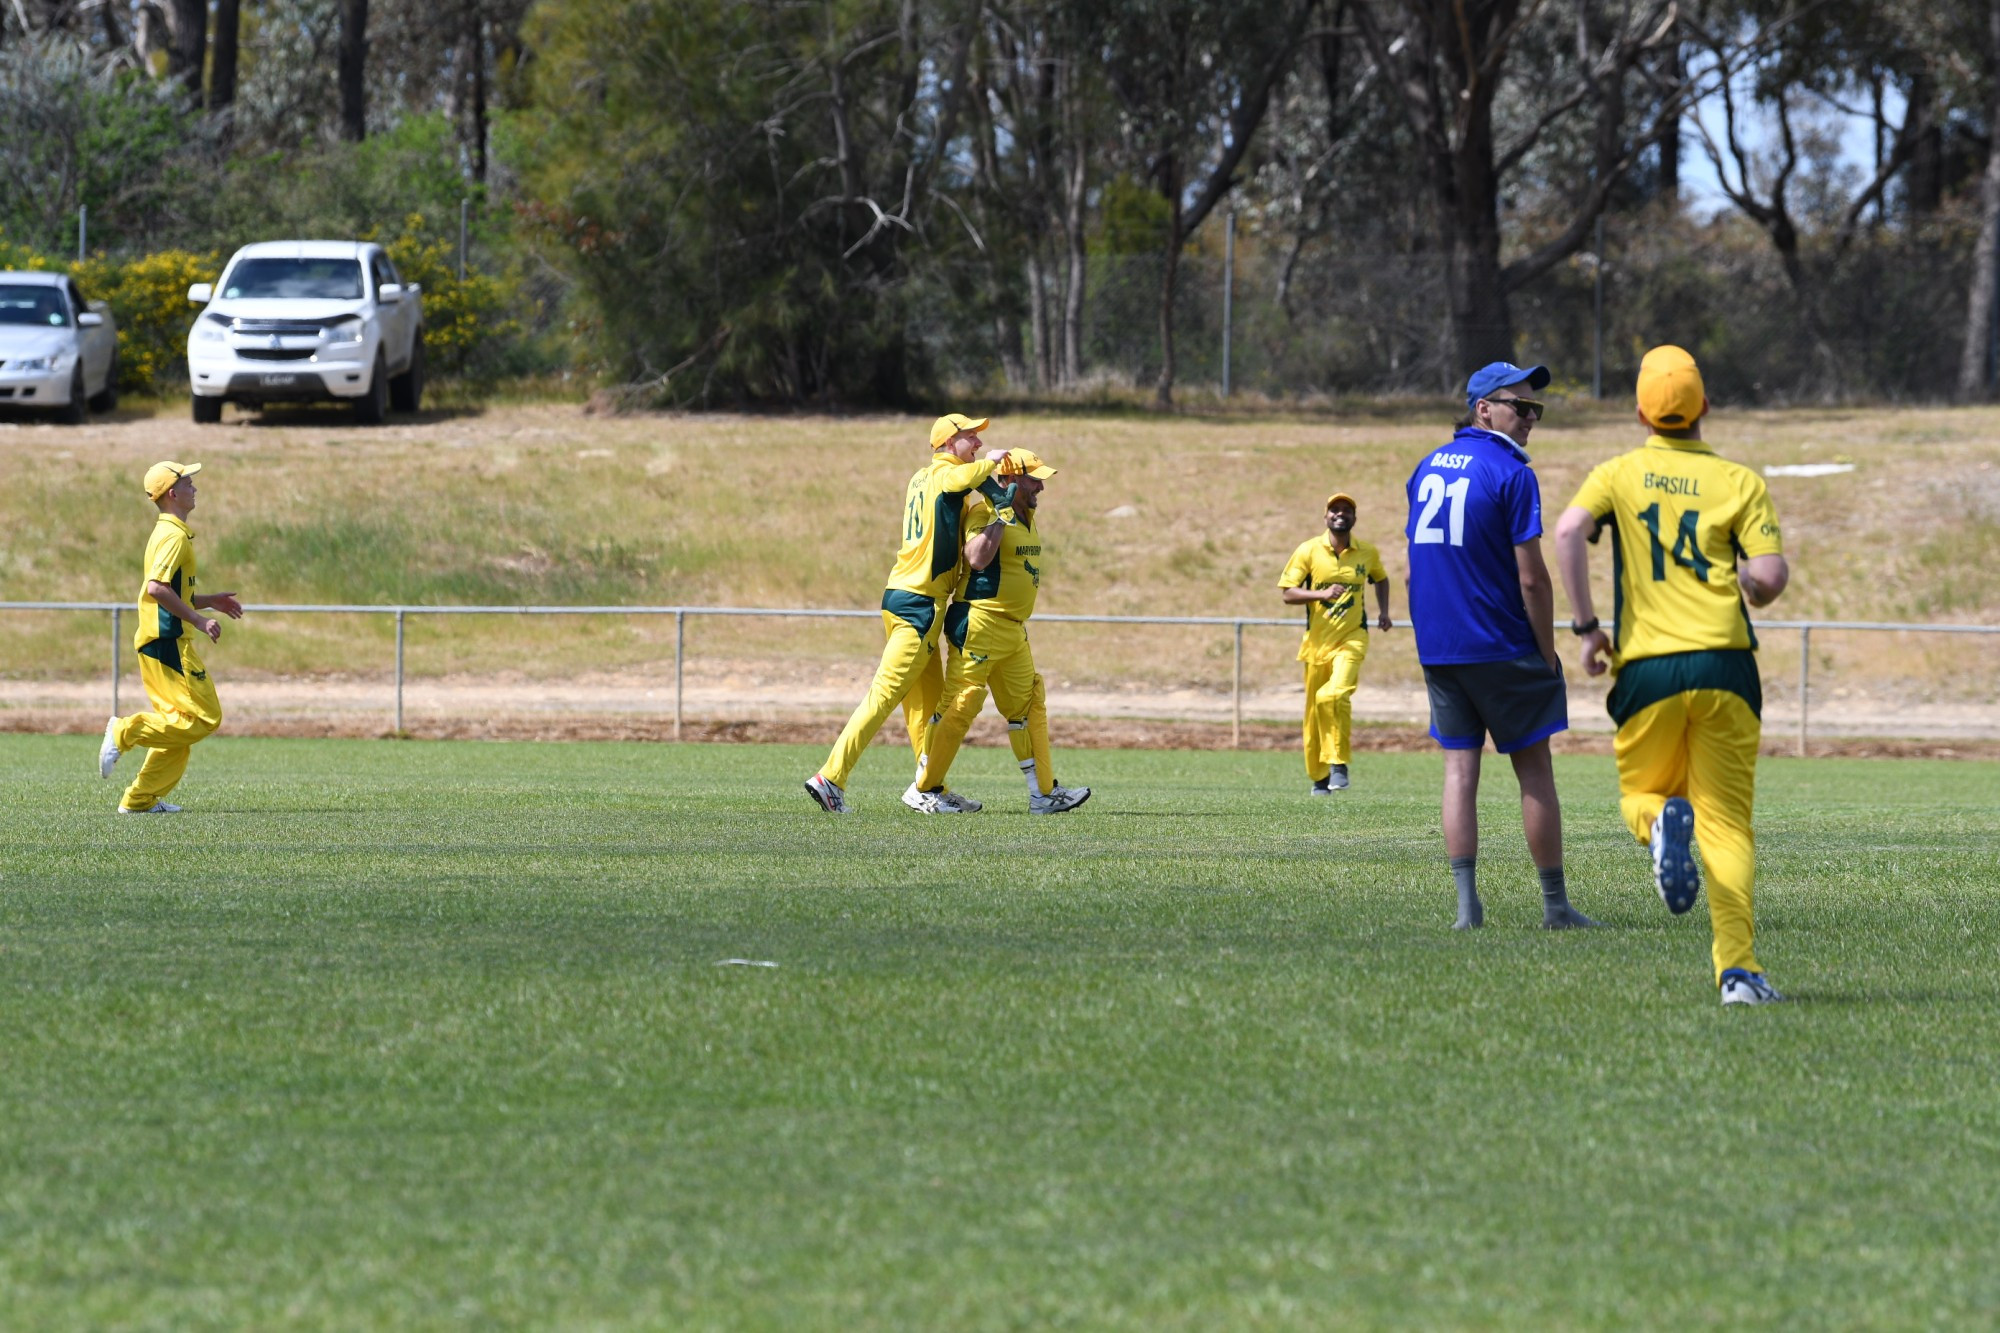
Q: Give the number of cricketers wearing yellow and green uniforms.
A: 5